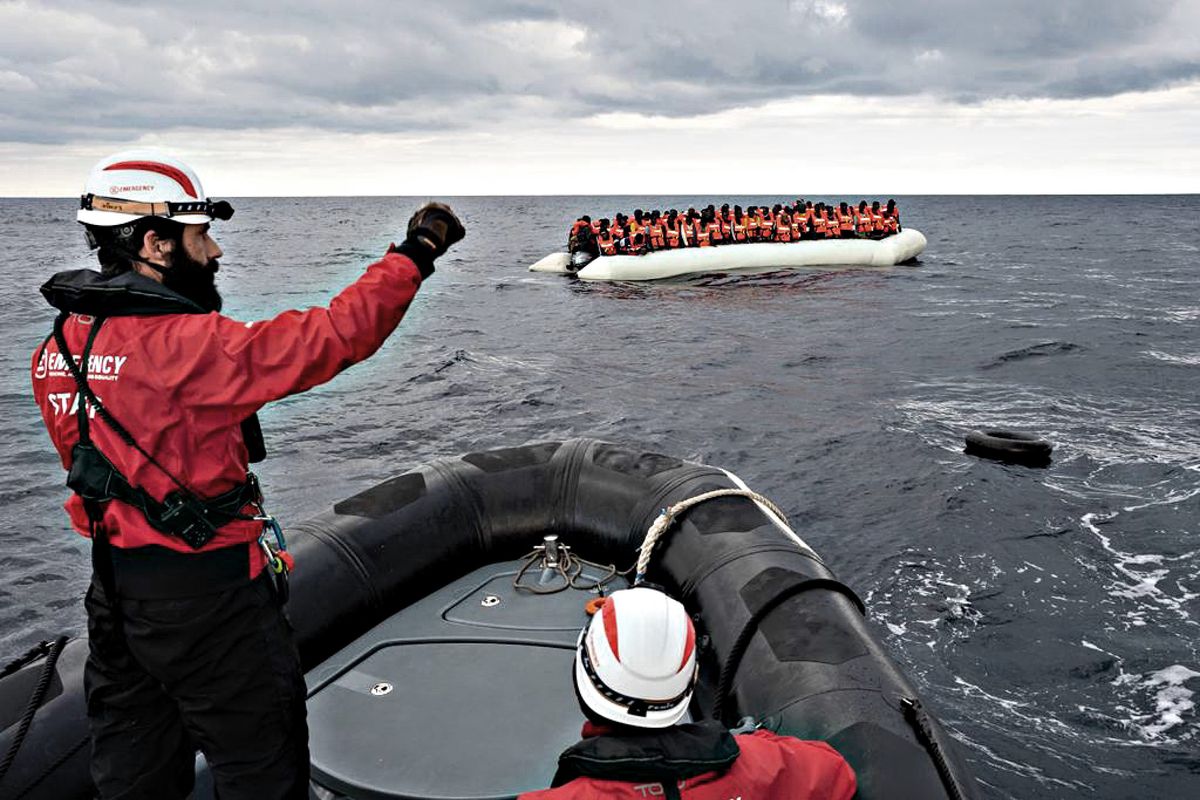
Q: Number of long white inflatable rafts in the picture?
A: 1